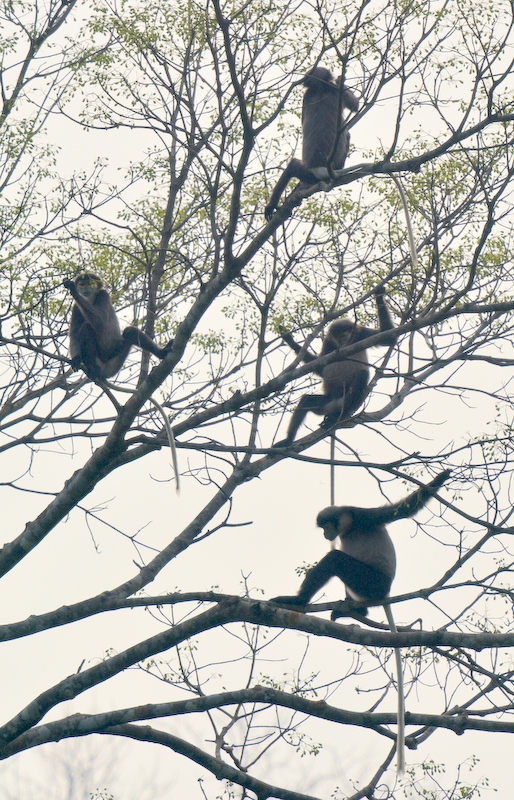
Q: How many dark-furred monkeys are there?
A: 4